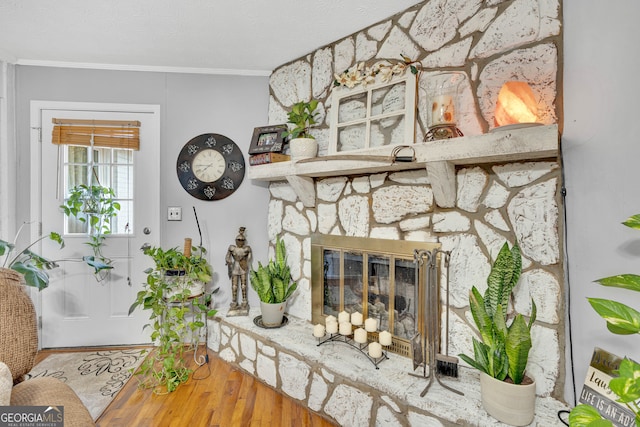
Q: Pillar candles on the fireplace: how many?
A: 10